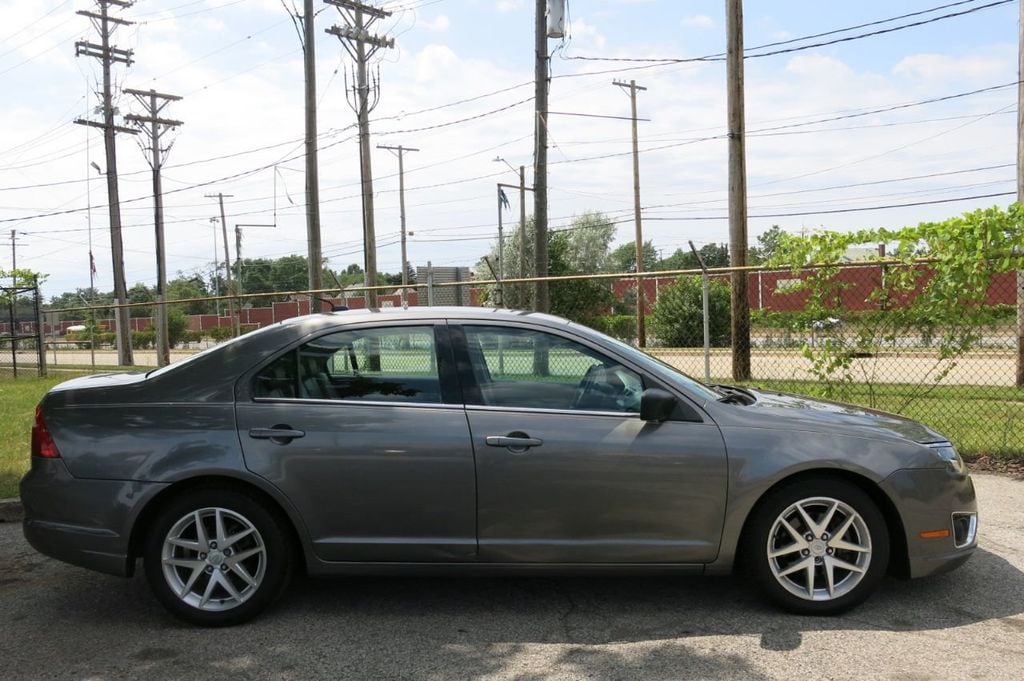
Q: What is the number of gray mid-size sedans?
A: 1